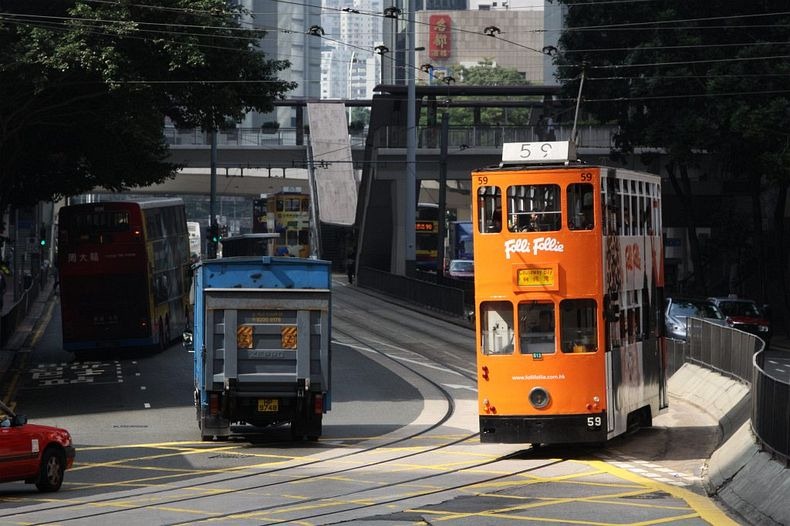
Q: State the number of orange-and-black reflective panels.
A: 2